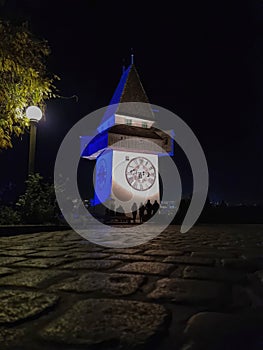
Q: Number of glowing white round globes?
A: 1